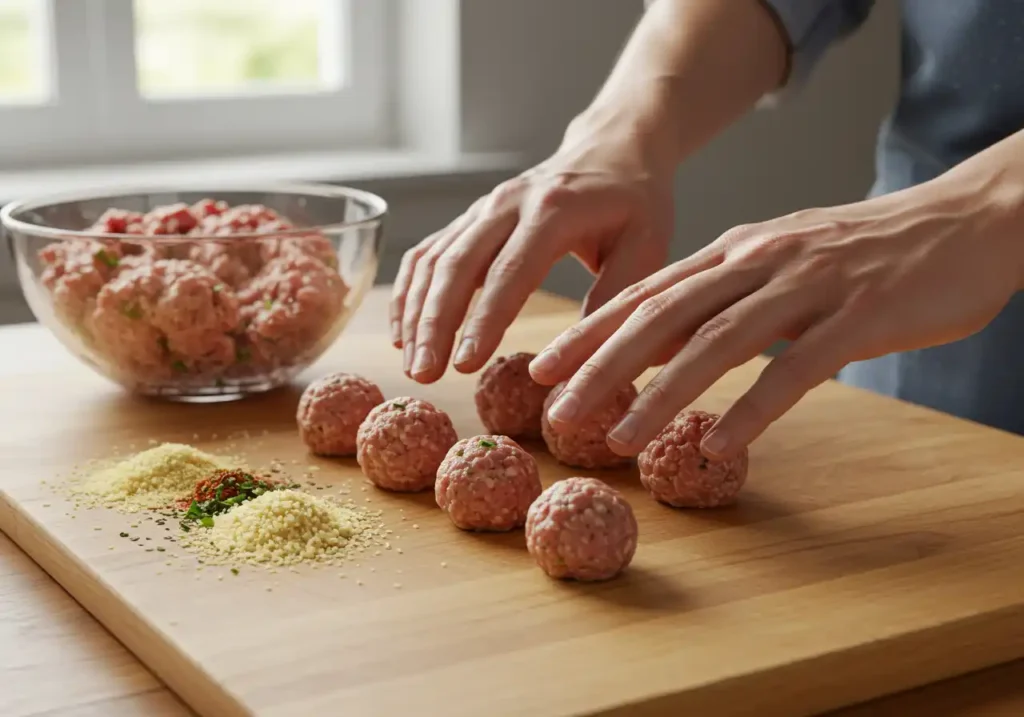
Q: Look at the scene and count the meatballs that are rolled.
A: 7